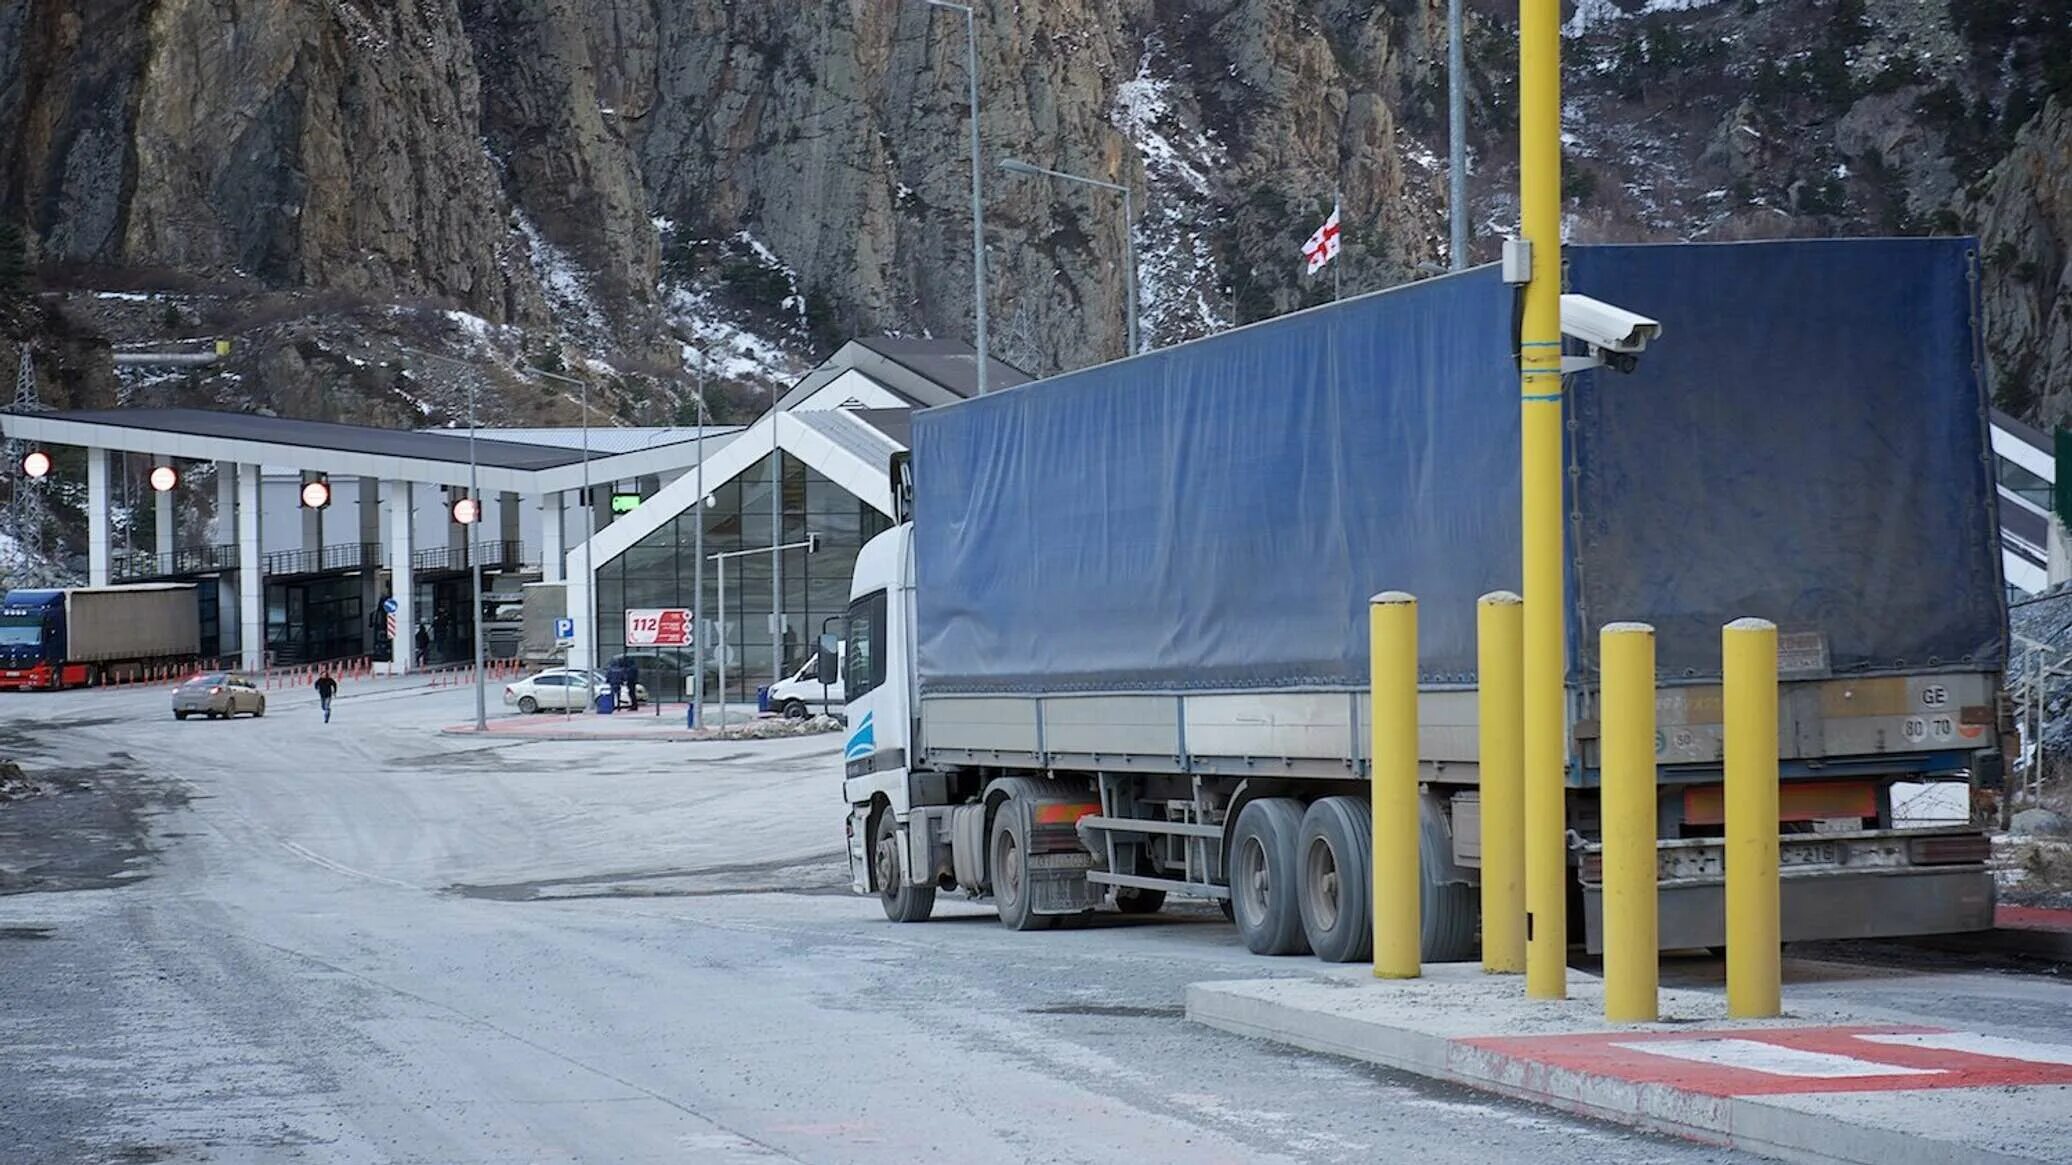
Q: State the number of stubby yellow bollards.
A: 4